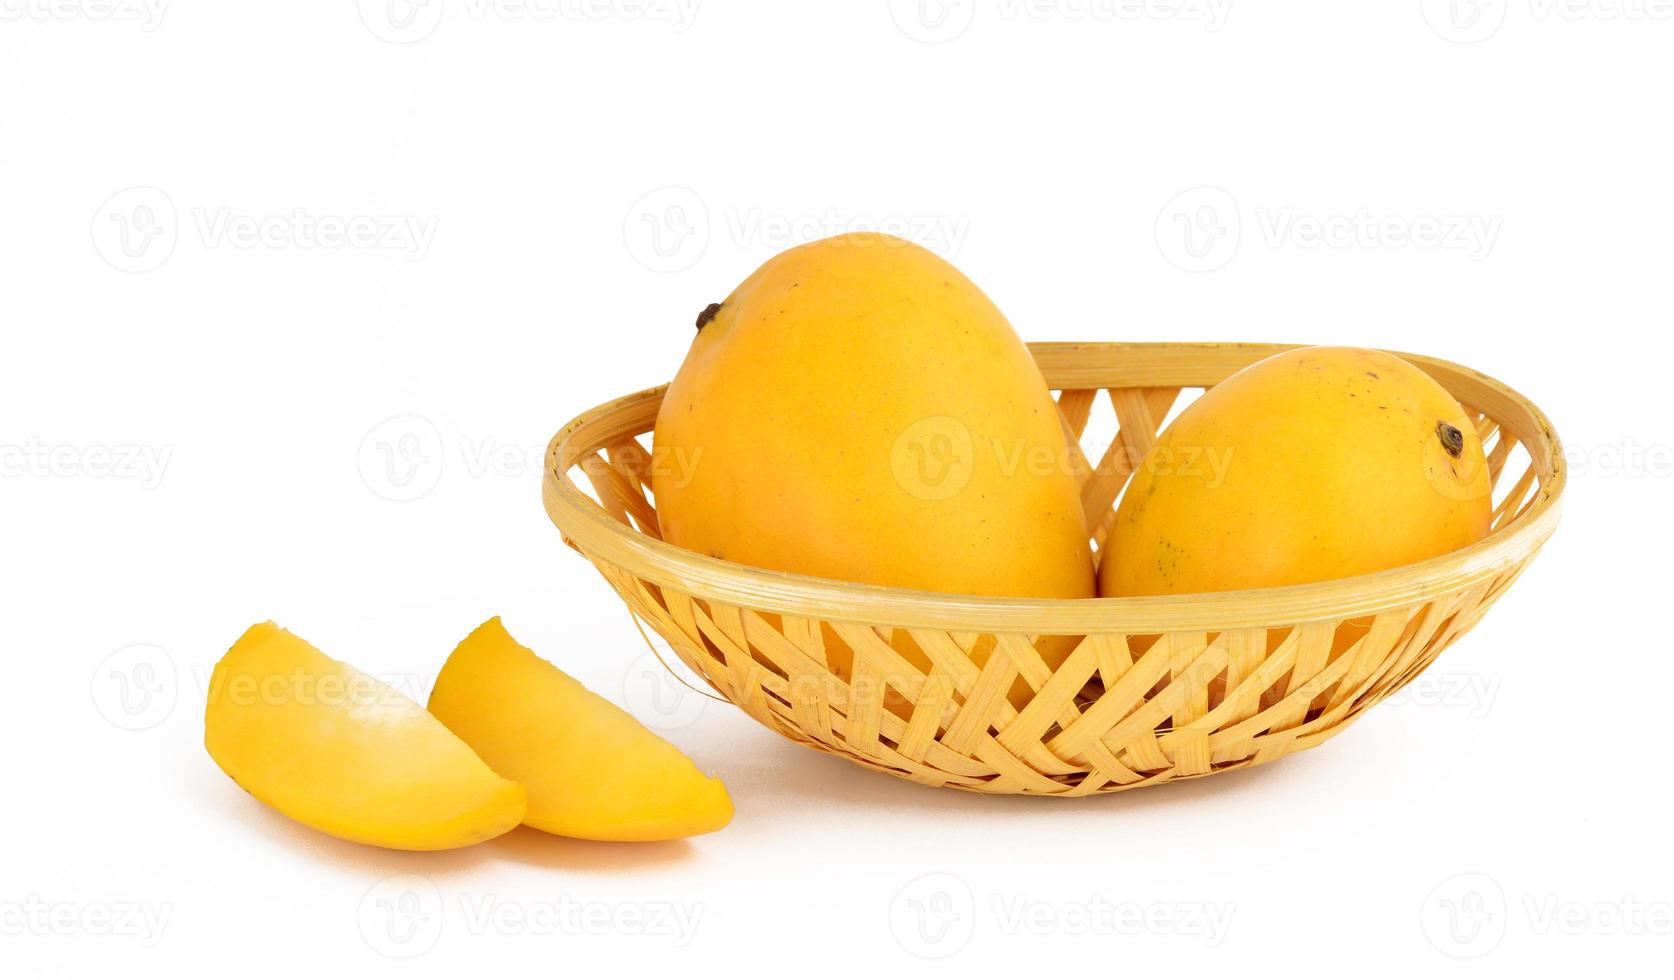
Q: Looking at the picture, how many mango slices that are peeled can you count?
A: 2